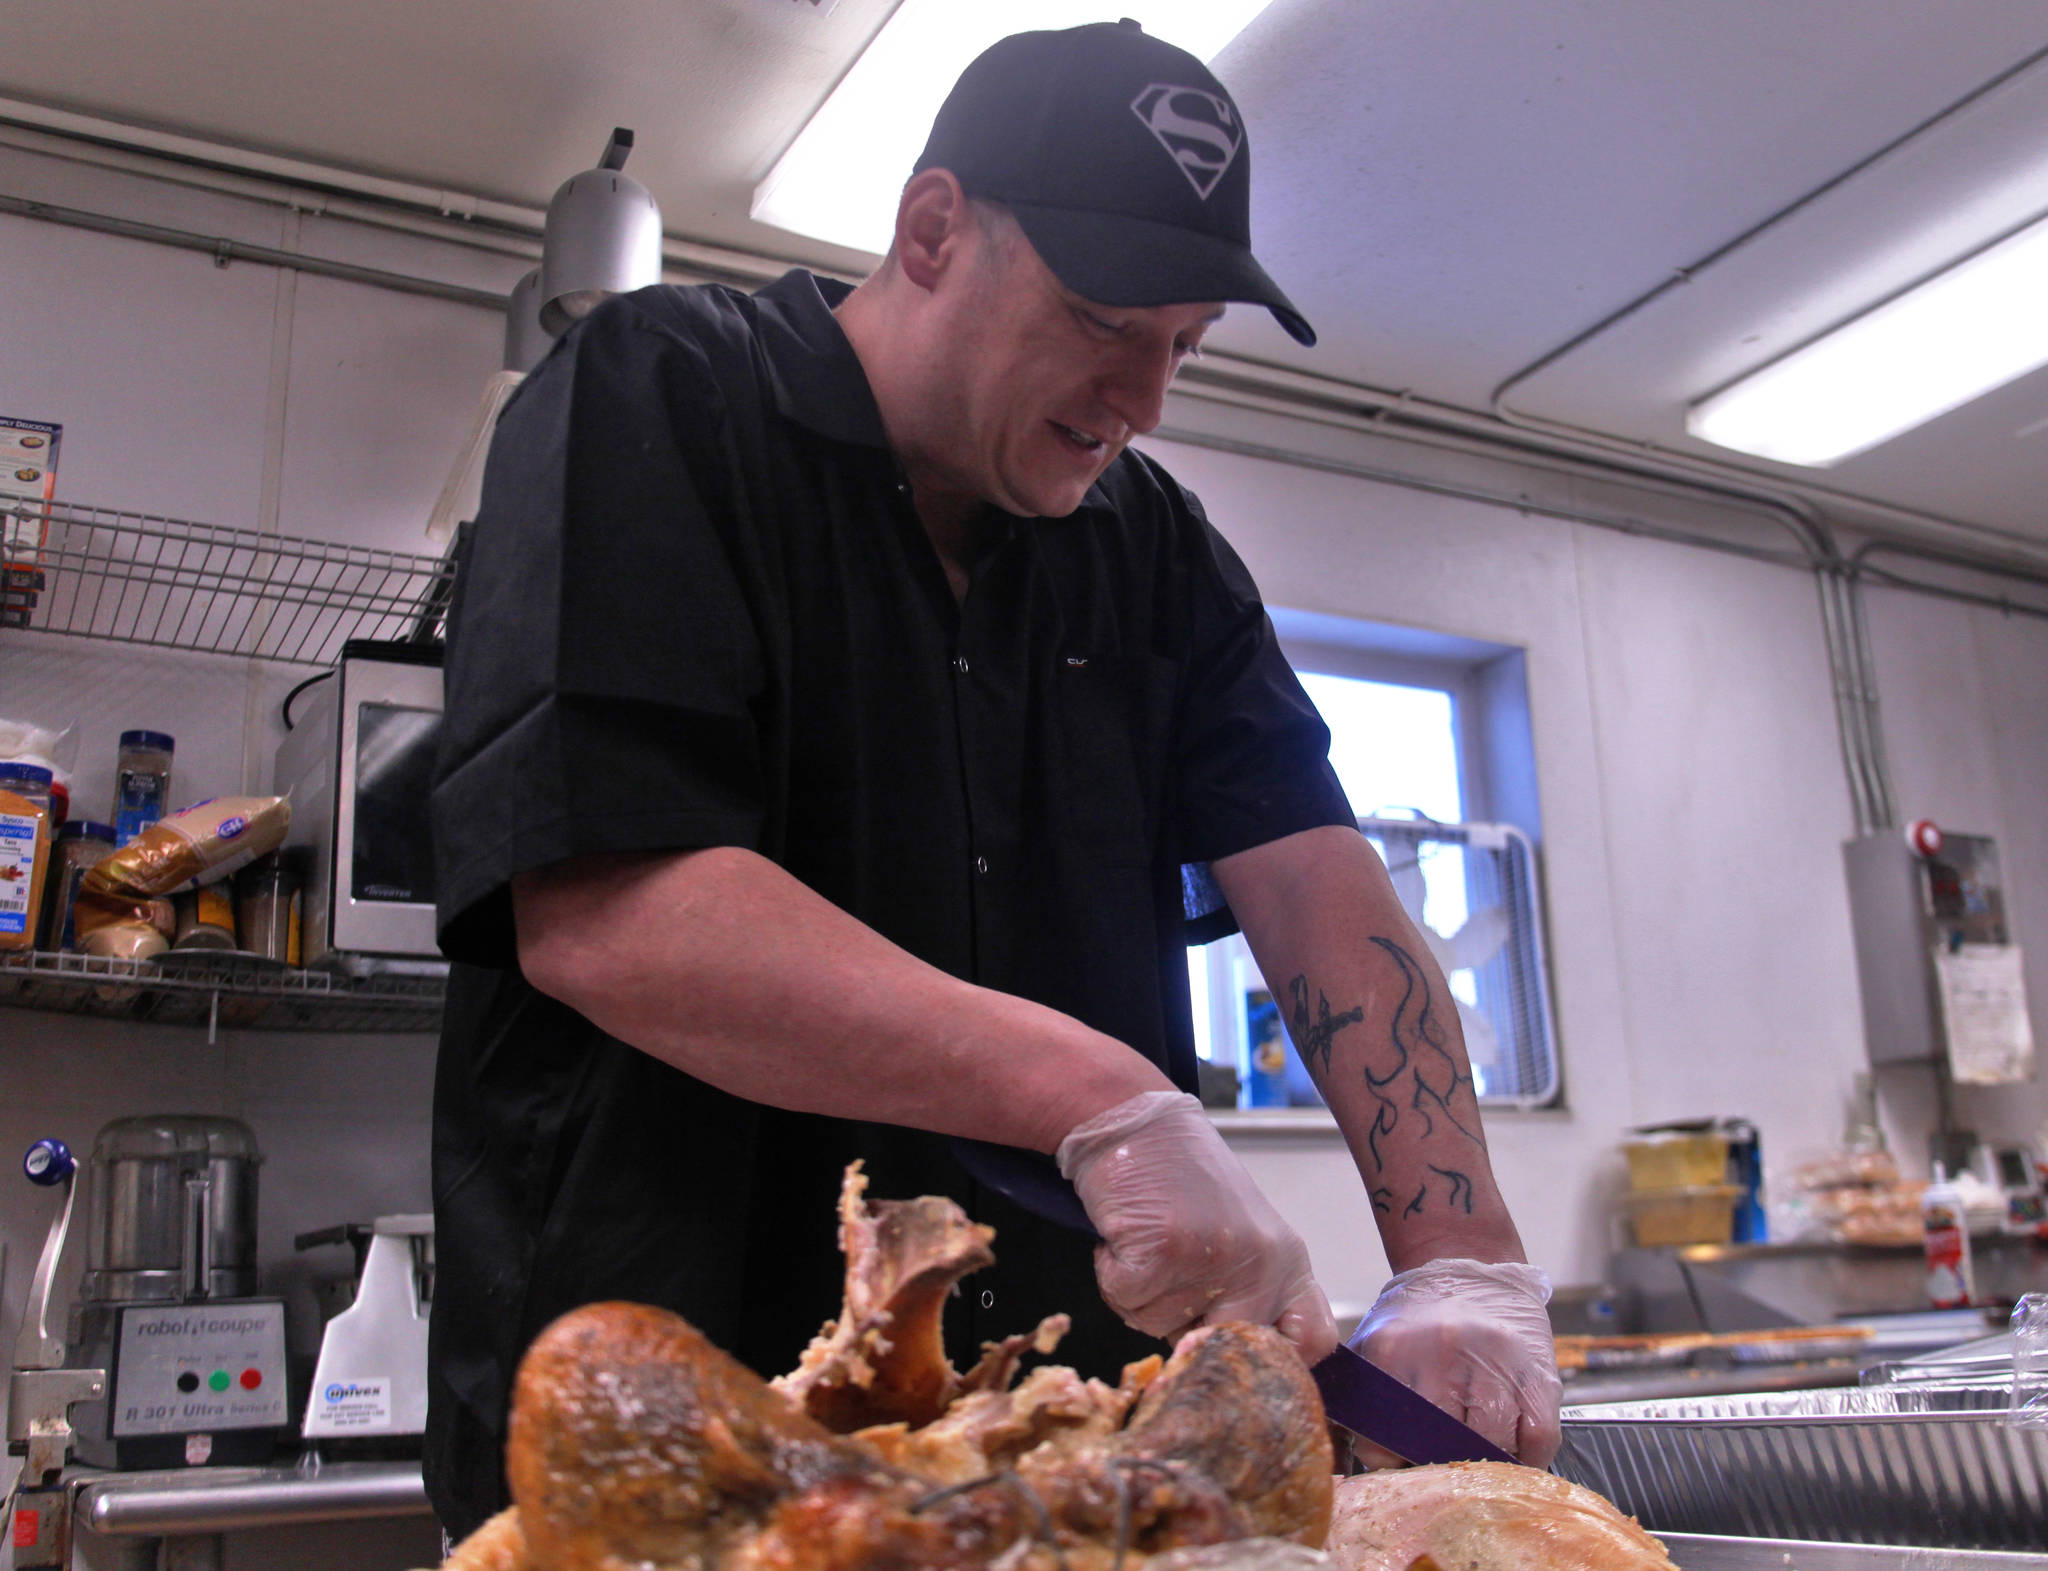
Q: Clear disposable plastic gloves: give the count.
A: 2